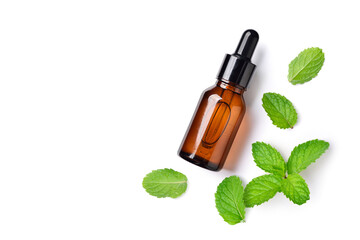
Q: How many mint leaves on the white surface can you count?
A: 8